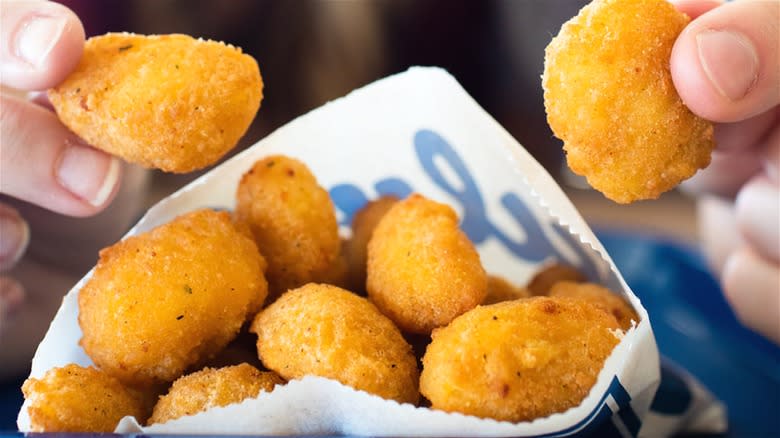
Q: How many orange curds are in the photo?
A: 13